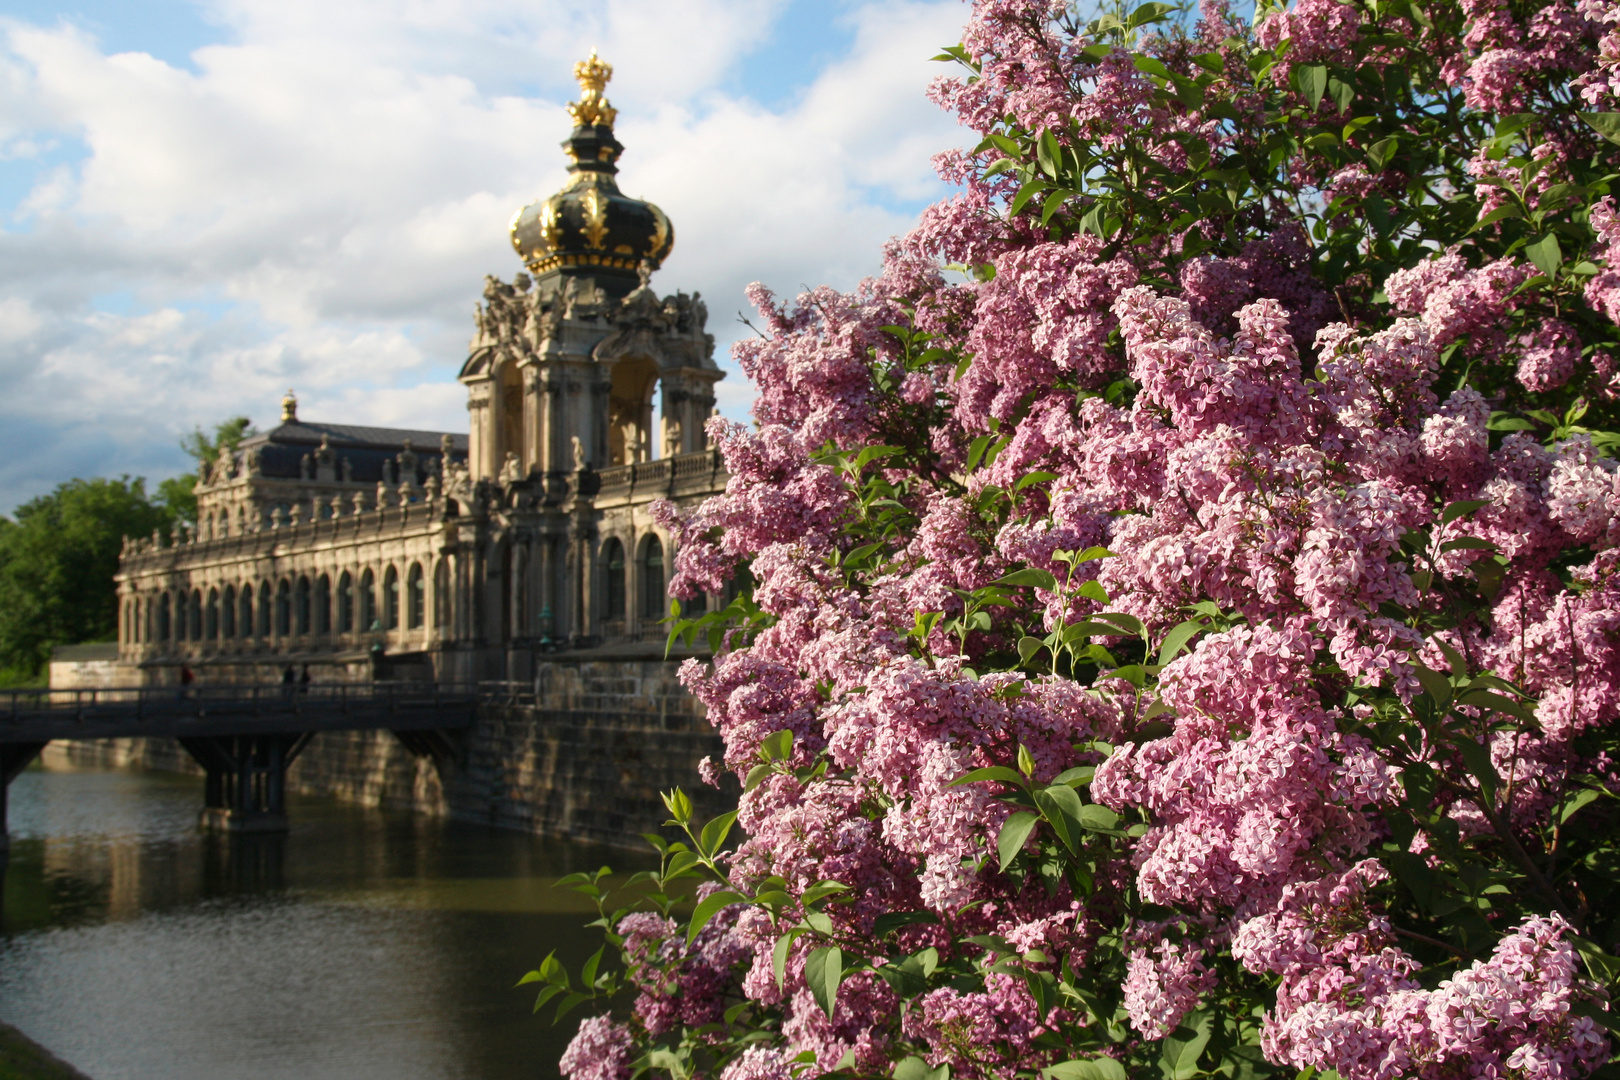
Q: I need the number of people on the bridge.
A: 3